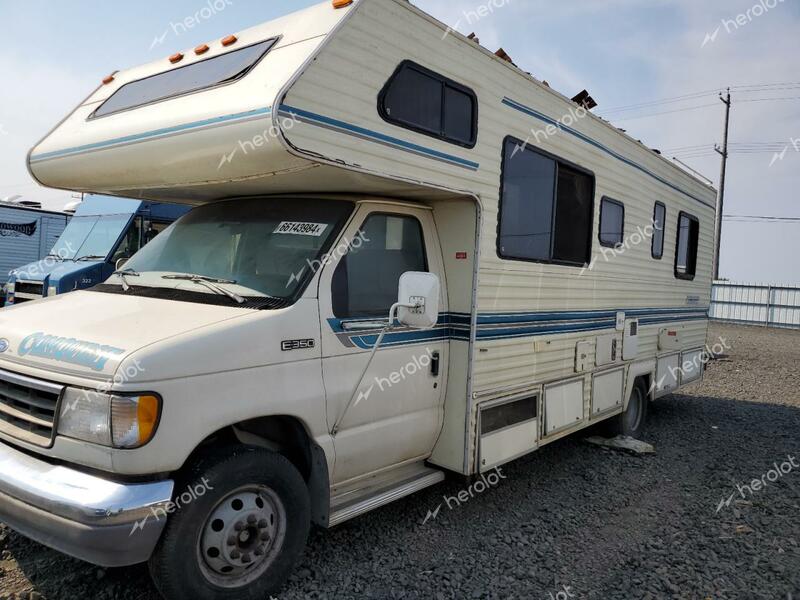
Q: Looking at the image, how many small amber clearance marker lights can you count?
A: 5